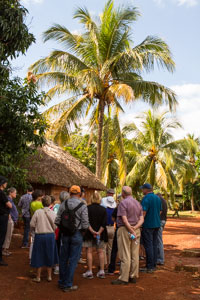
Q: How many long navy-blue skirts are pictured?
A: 1